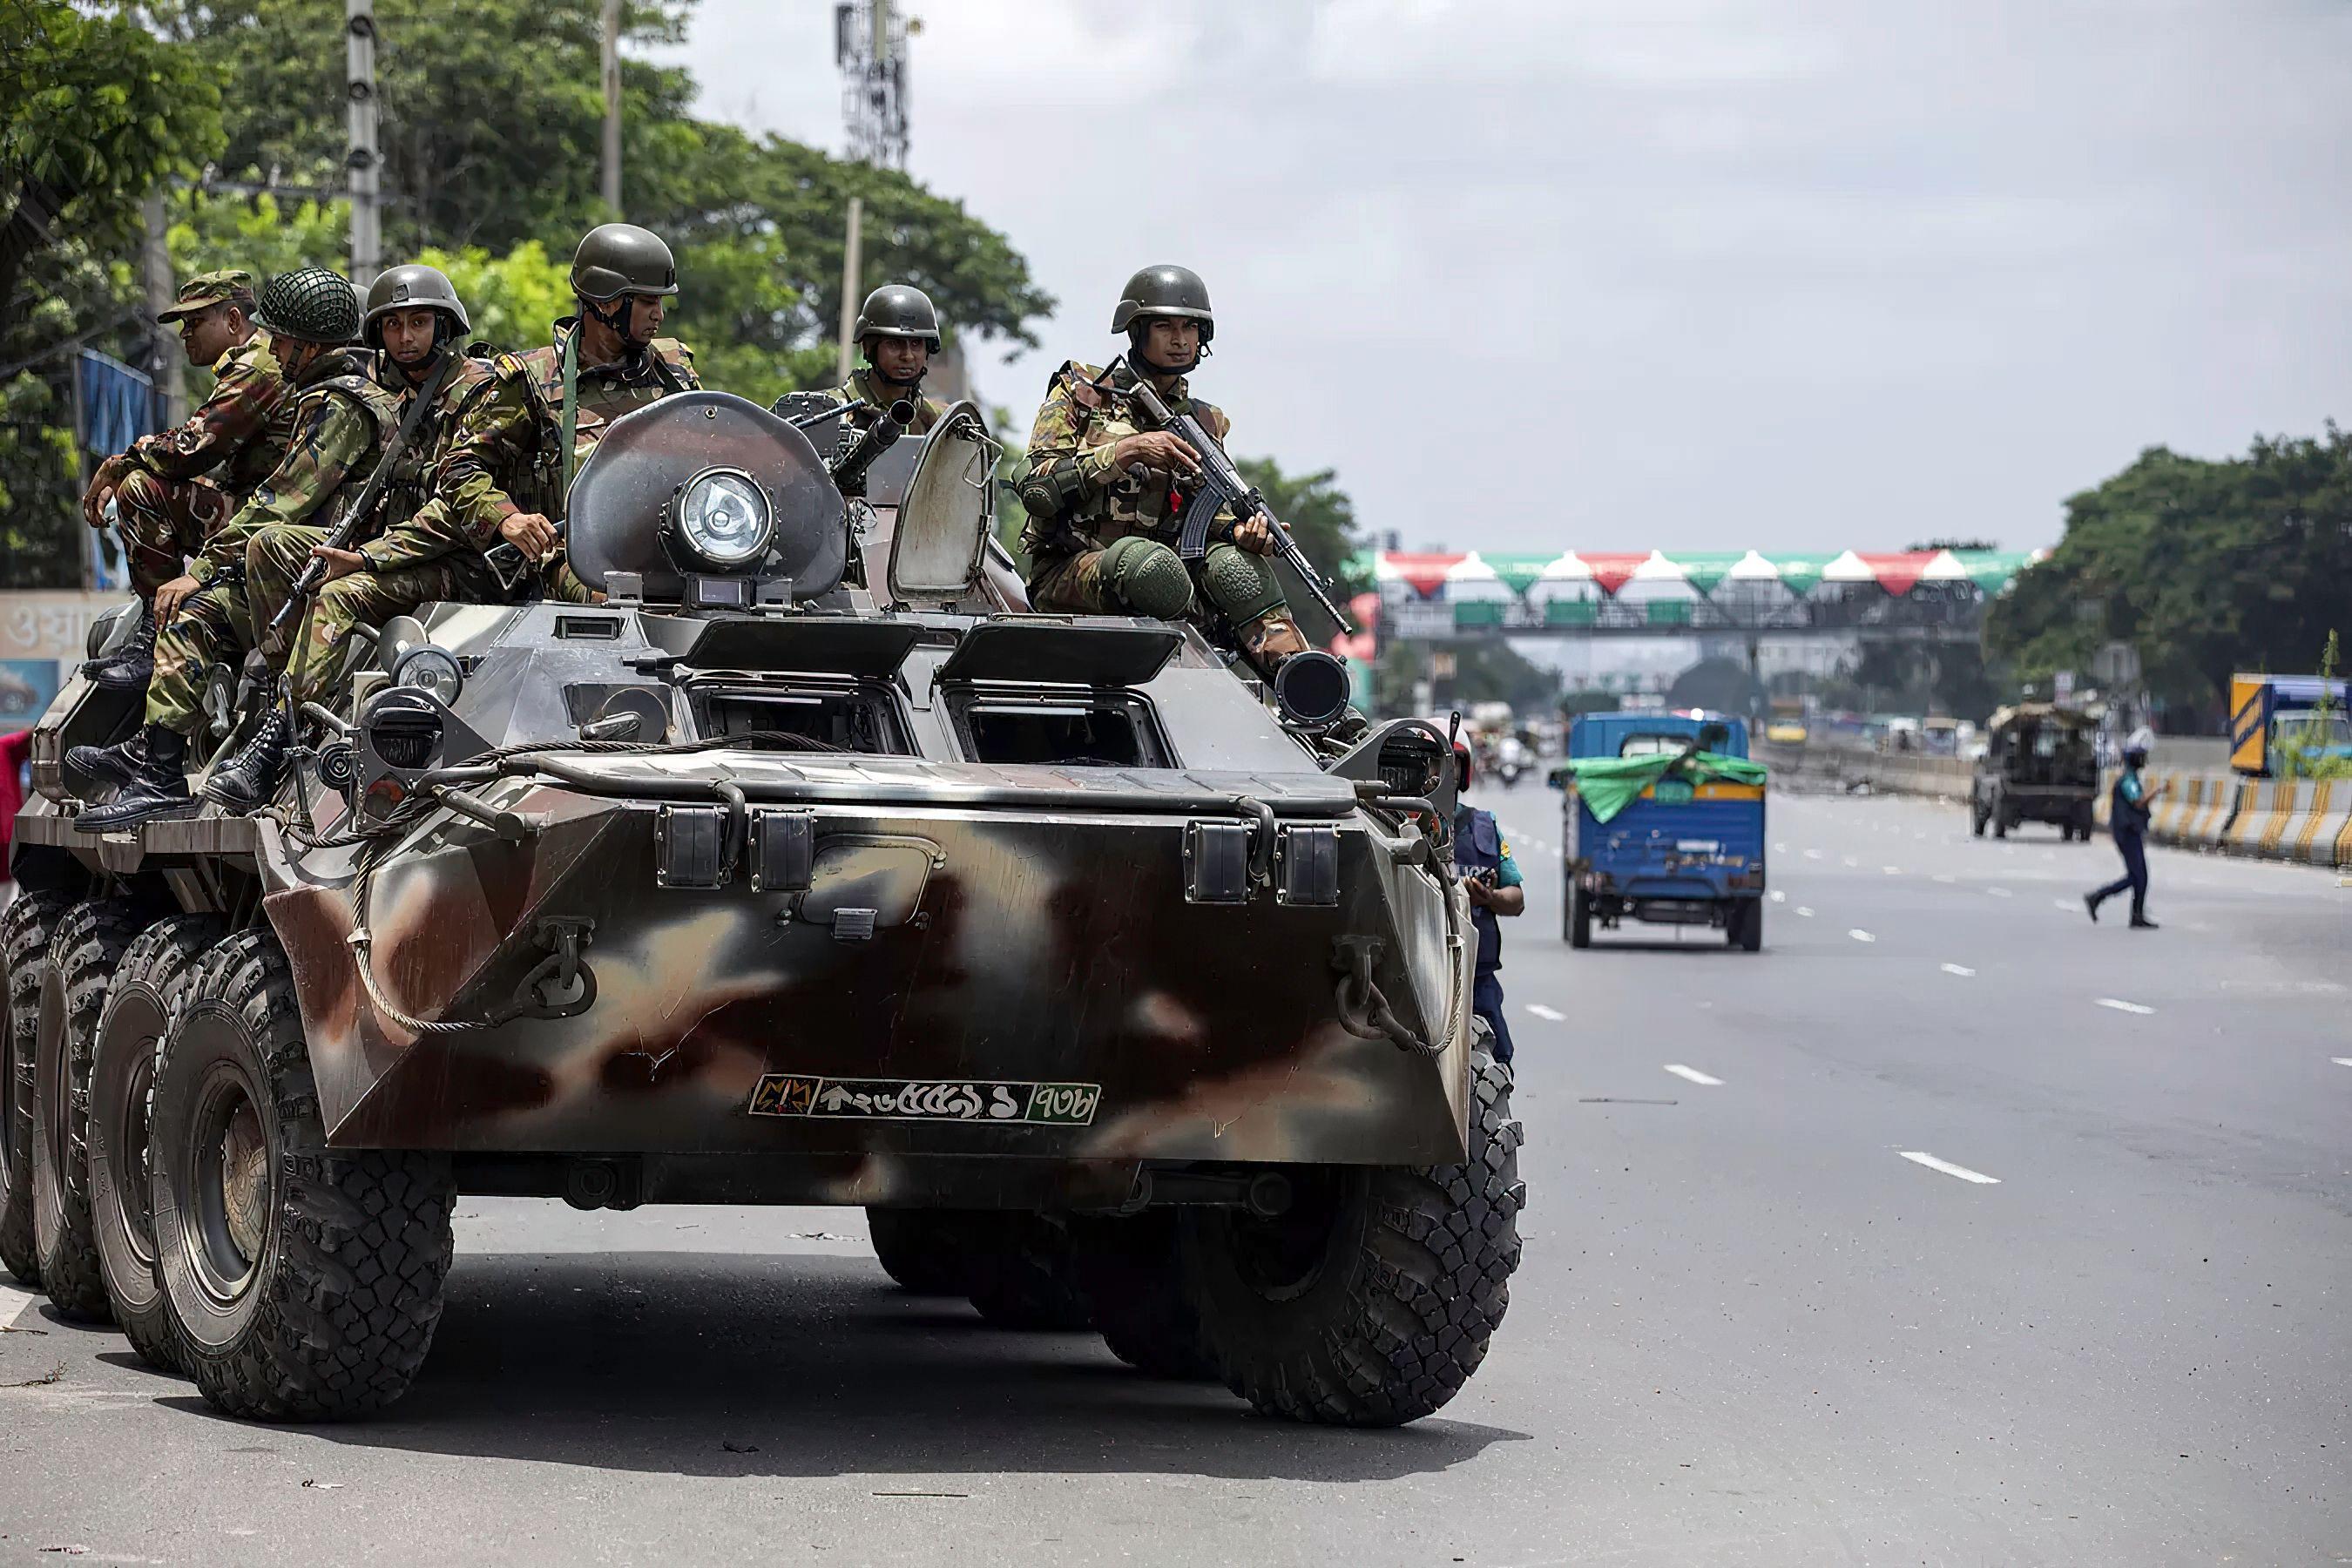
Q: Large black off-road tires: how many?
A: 8